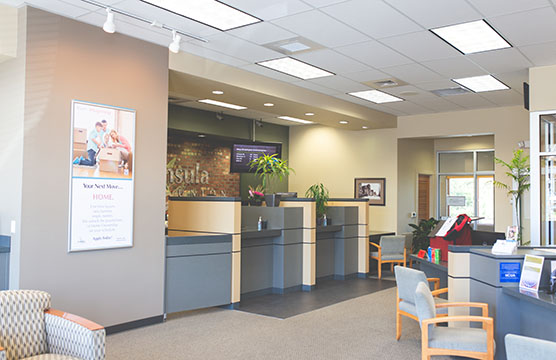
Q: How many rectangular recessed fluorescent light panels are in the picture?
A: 7